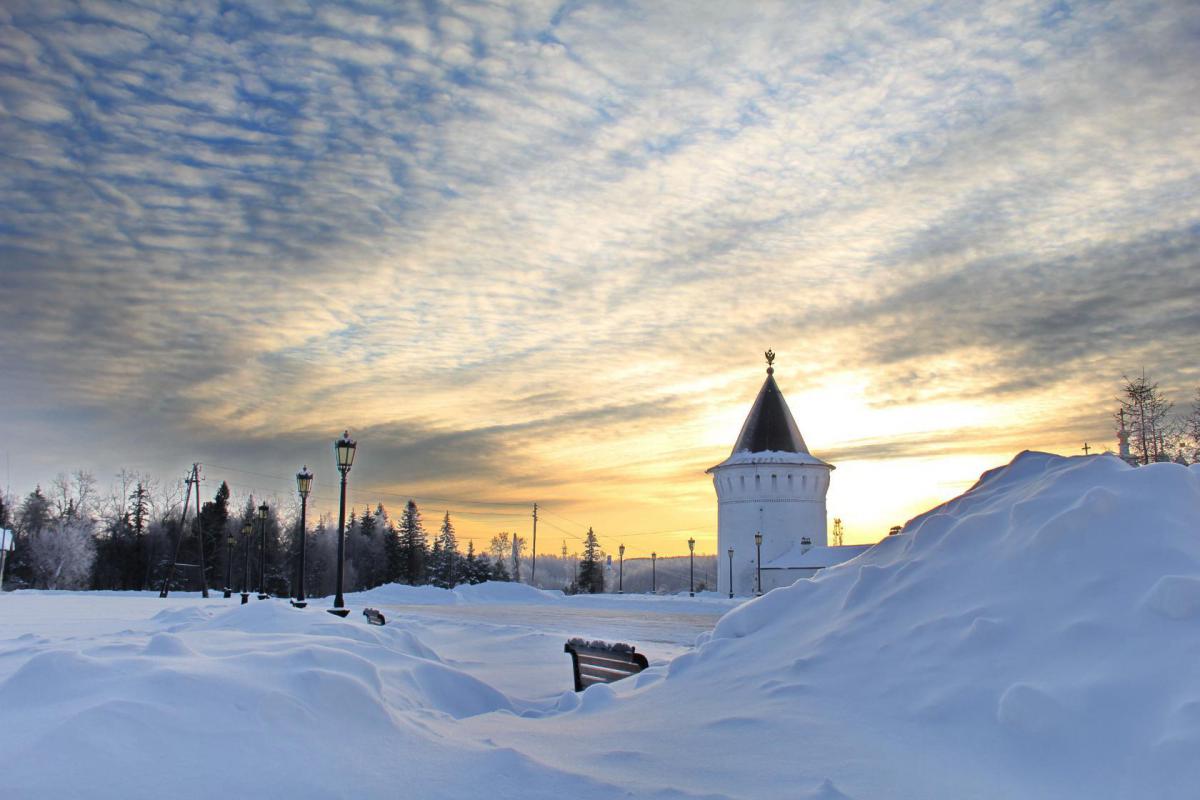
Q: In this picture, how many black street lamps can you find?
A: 10